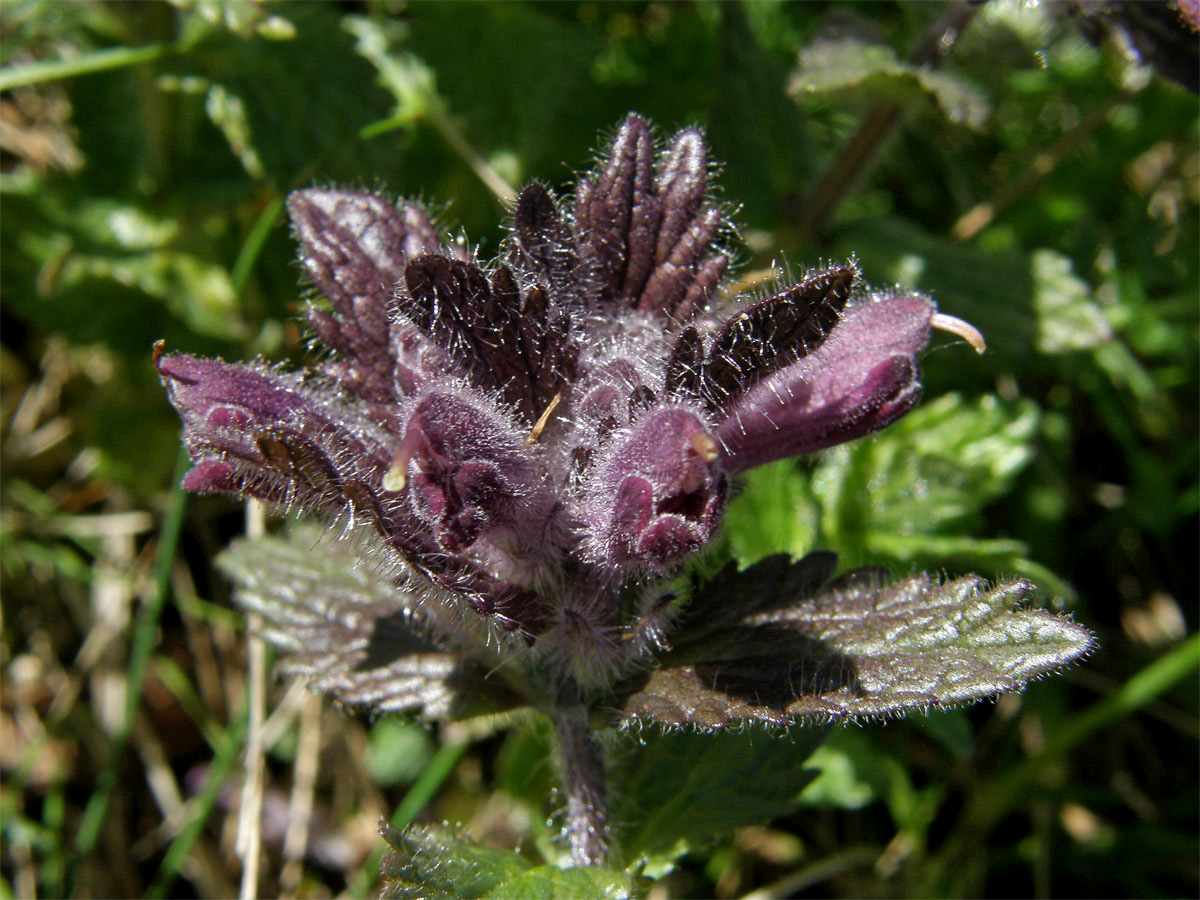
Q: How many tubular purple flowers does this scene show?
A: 4